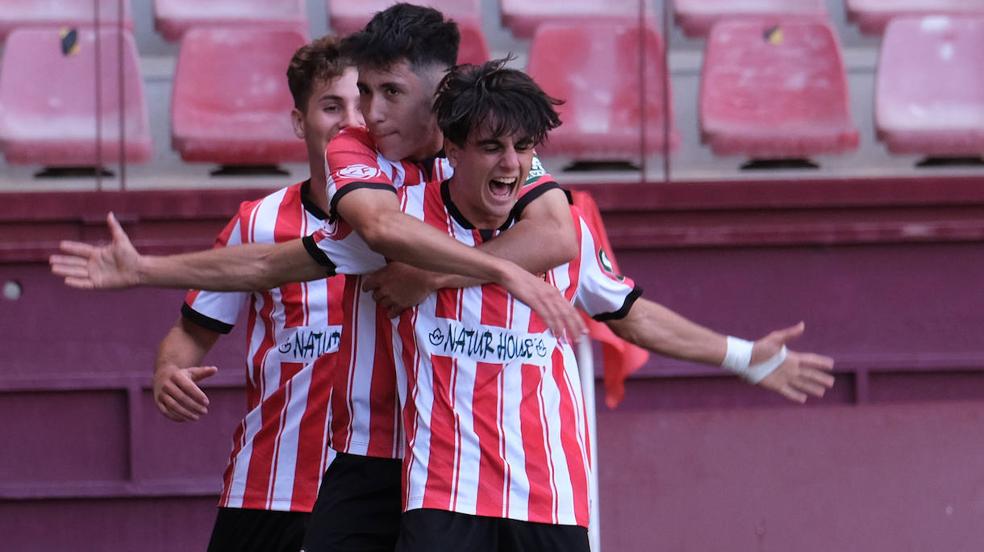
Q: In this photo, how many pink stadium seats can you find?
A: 12